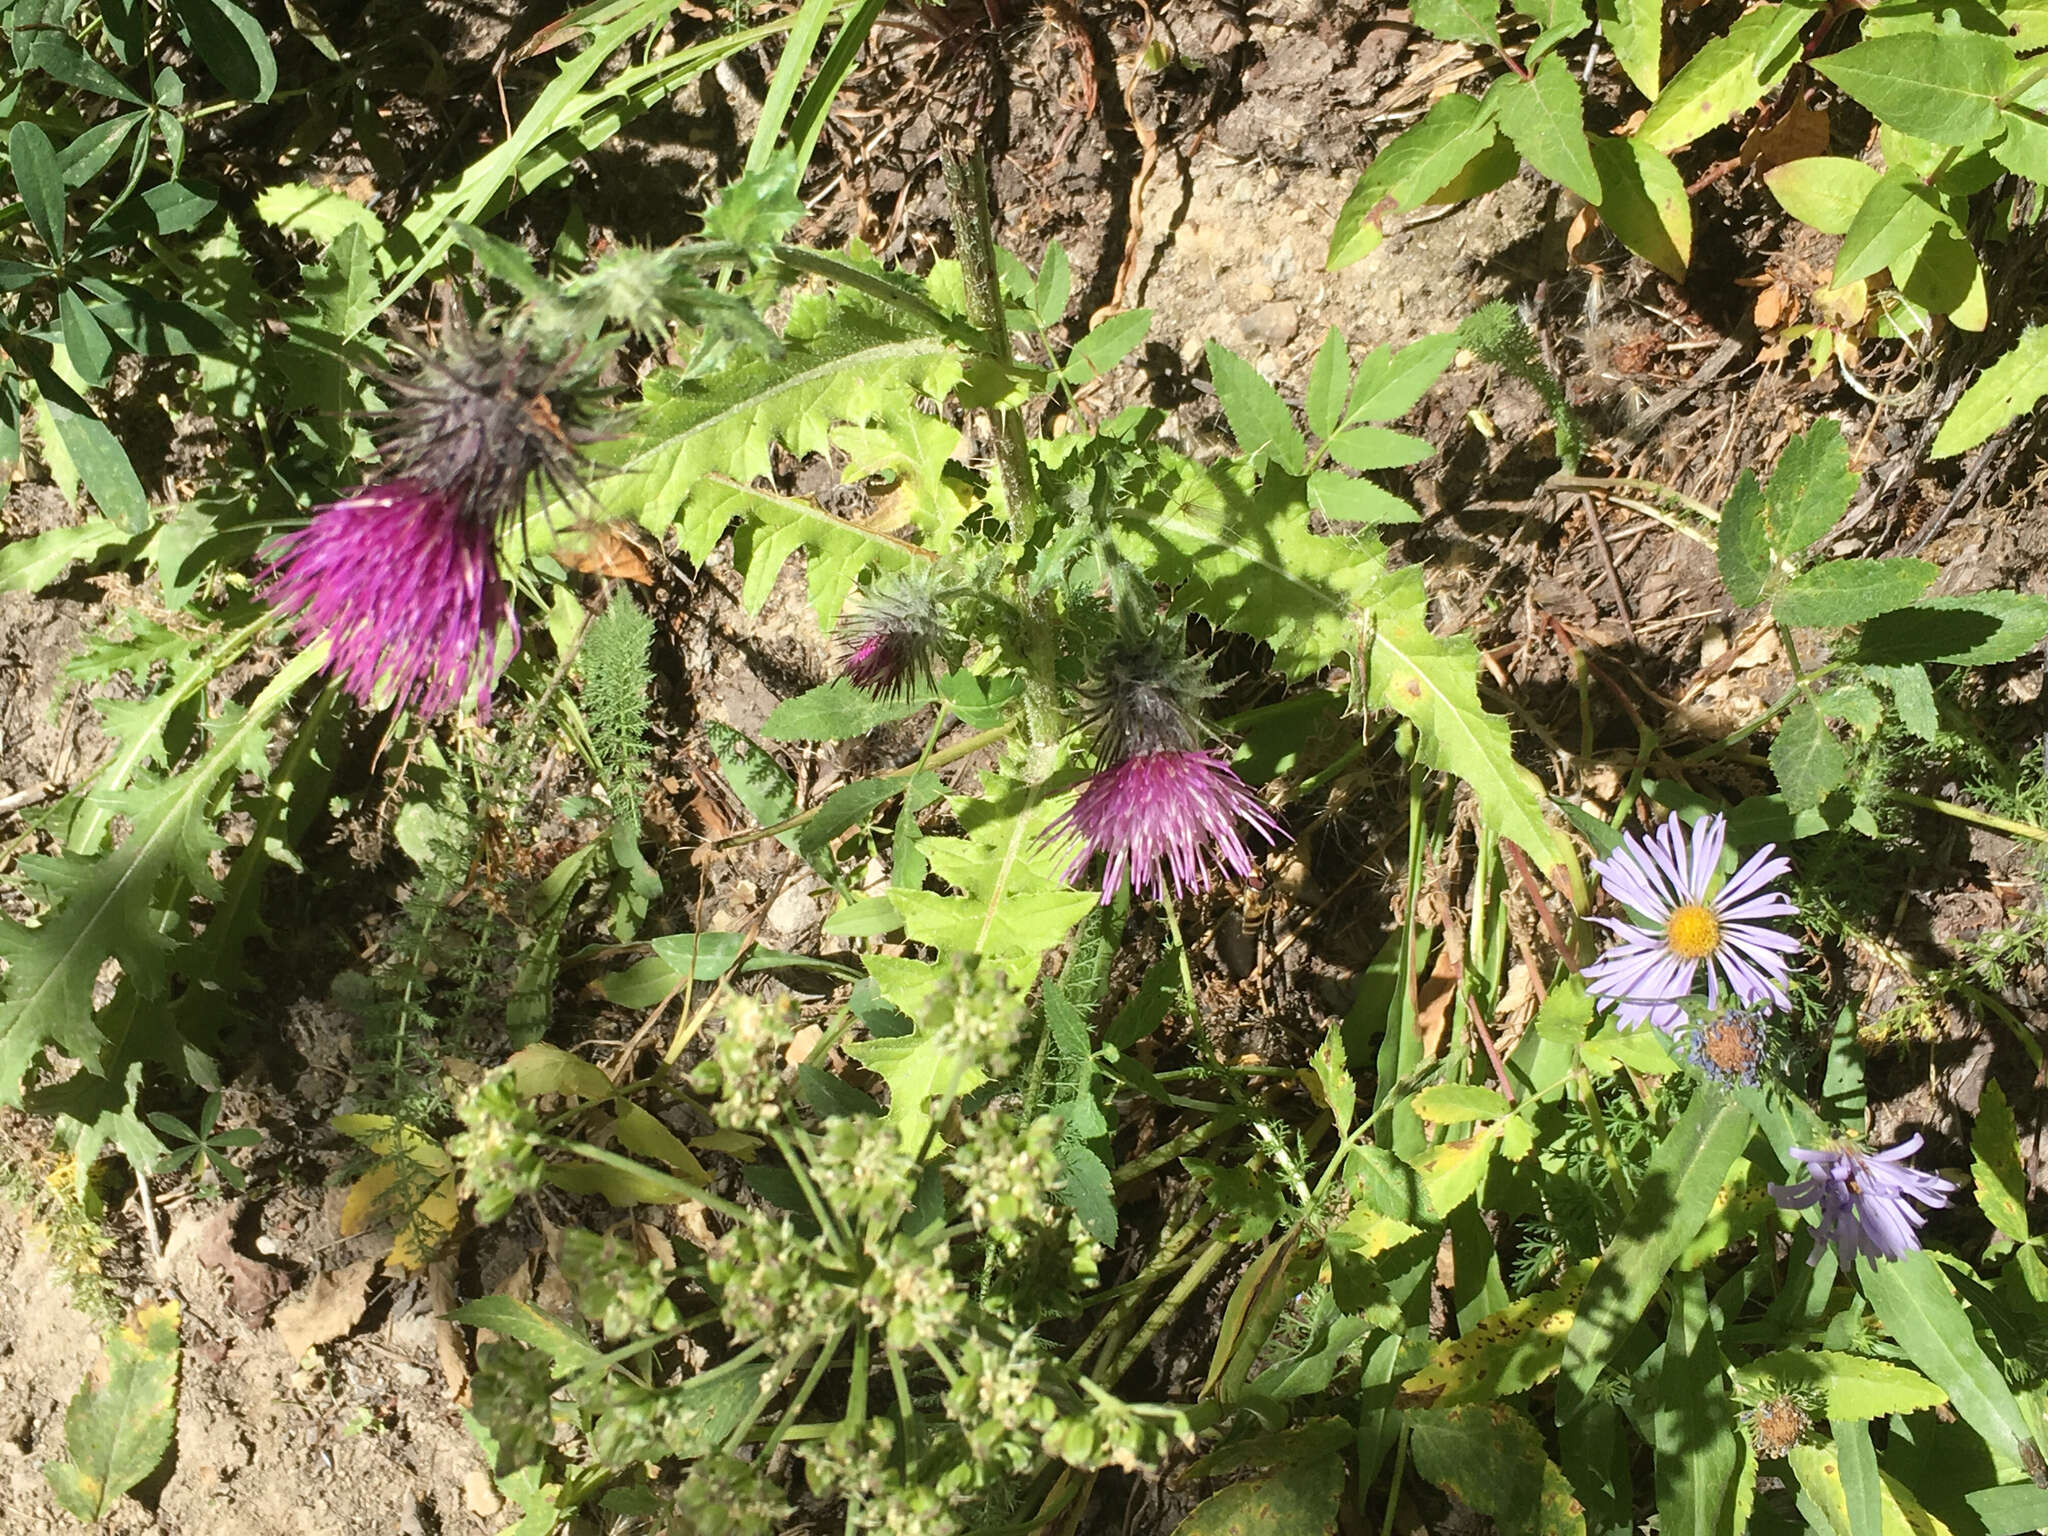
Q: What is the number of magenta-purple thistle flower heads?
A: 3